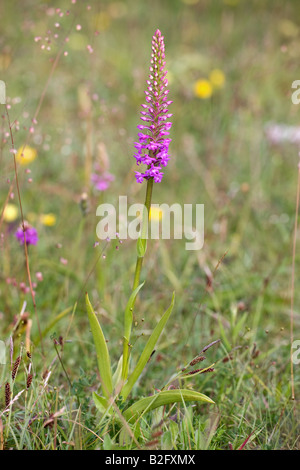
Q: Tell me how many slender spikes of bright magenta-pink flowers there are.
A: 1